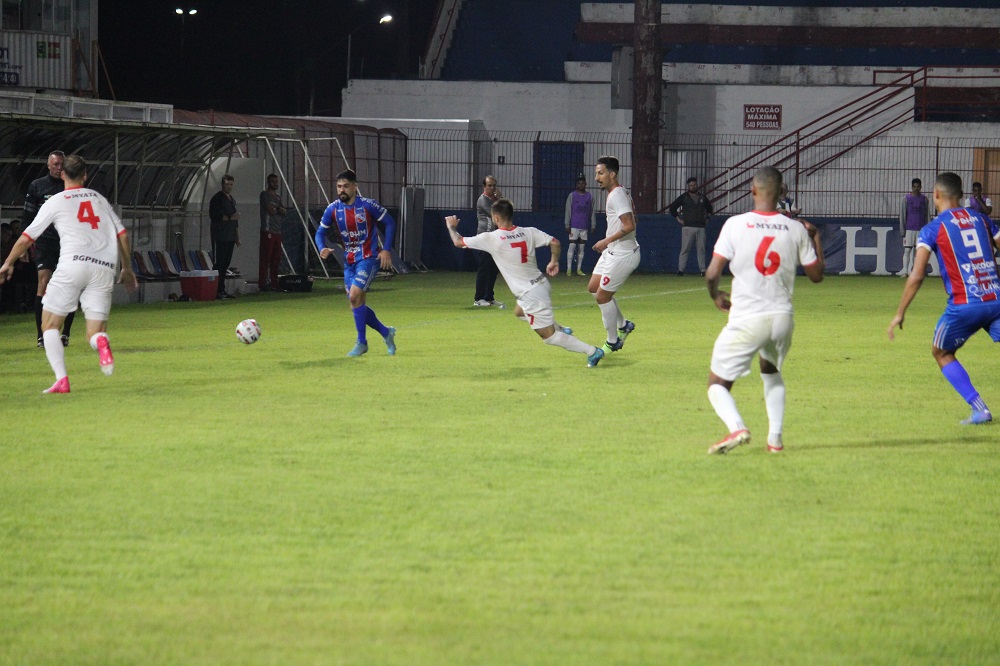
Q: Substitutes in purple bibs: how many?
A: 3